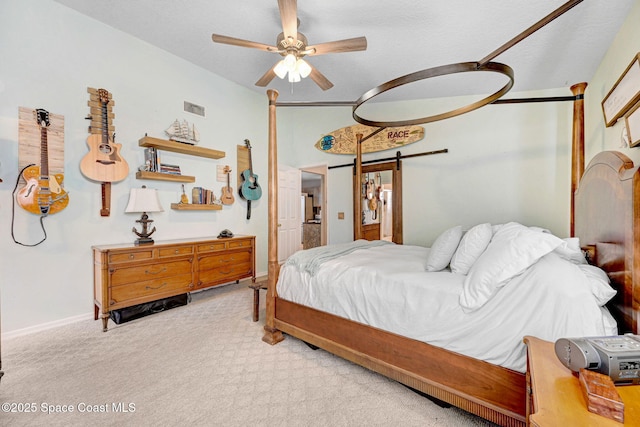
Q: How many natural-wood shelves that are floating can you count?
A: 3